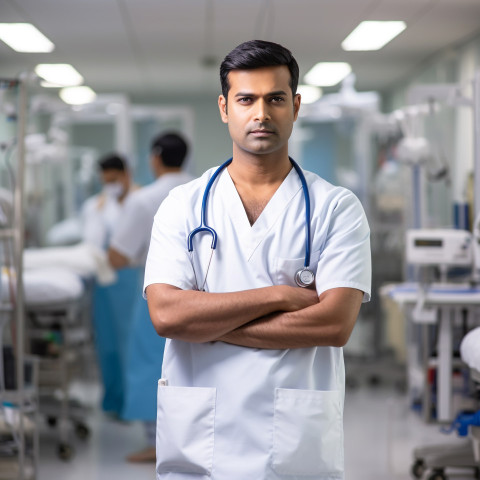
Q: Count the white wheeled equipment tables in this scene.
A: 1